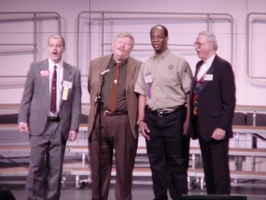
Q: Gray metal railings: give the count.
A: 3